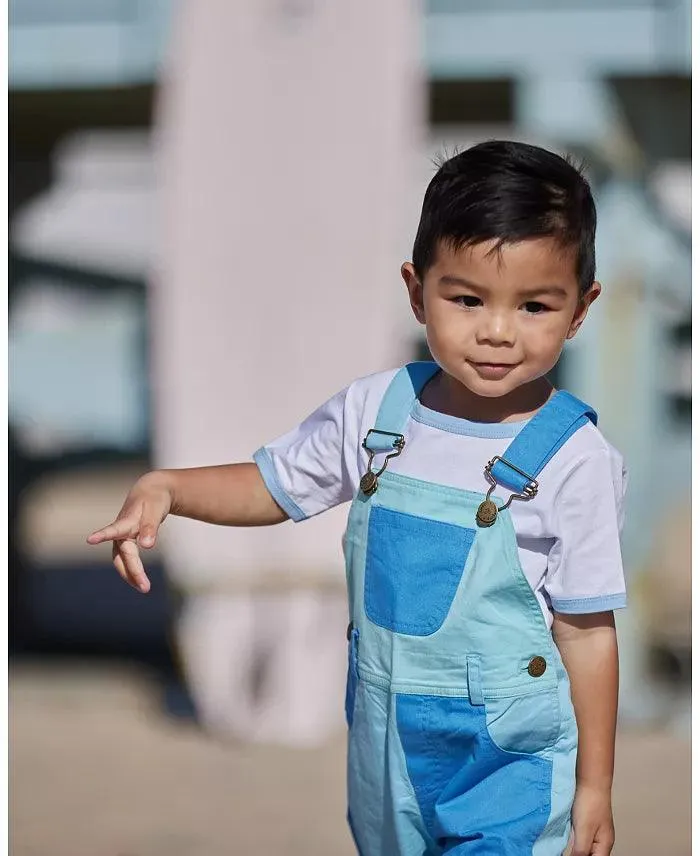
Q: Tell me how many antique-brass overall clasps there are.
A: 2